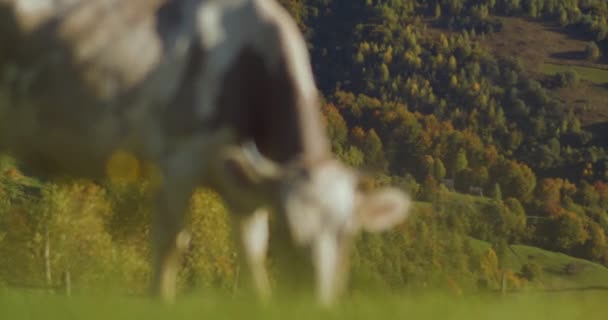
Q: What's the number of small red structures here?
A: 0